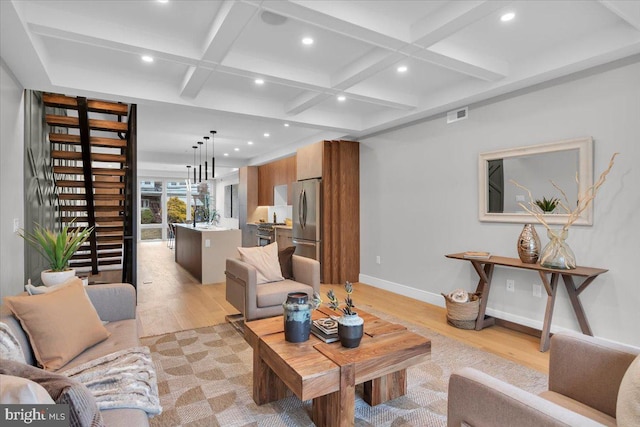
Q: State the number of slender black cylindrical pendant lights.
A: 4